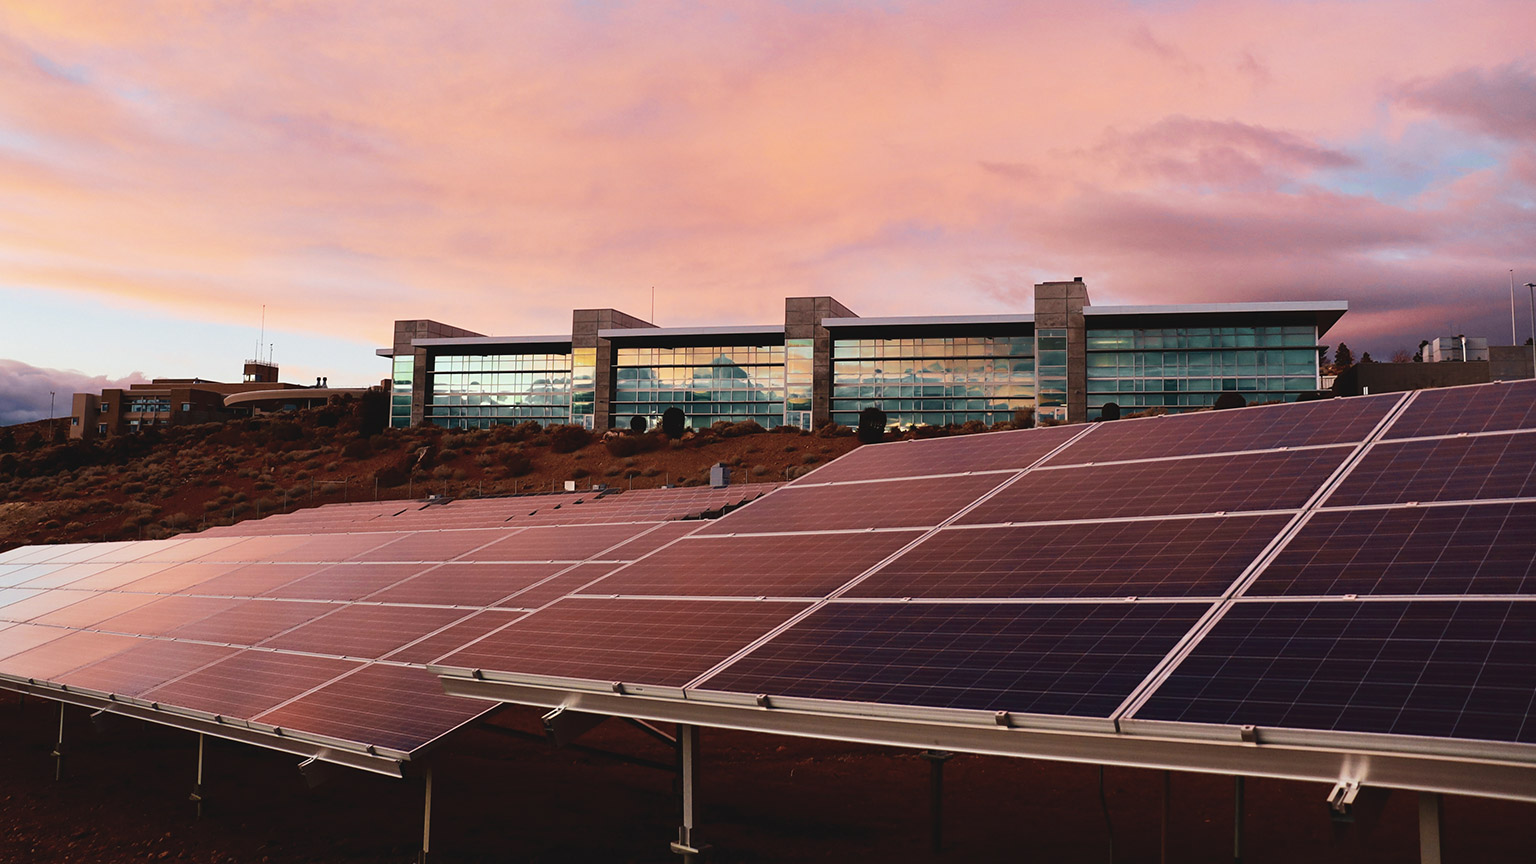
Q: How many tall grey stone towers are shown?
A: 4